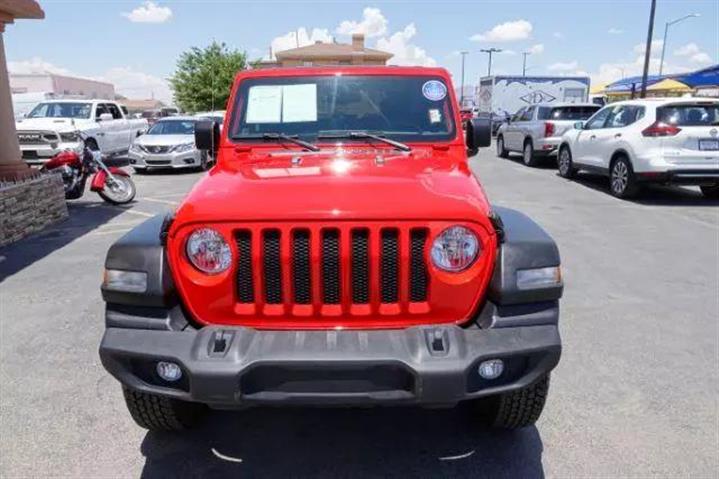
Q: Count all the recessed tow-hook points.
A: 2